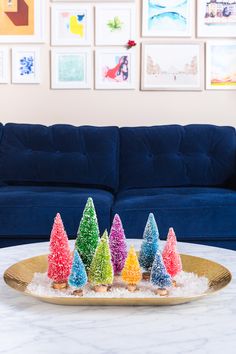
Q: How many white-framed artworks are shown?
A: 11